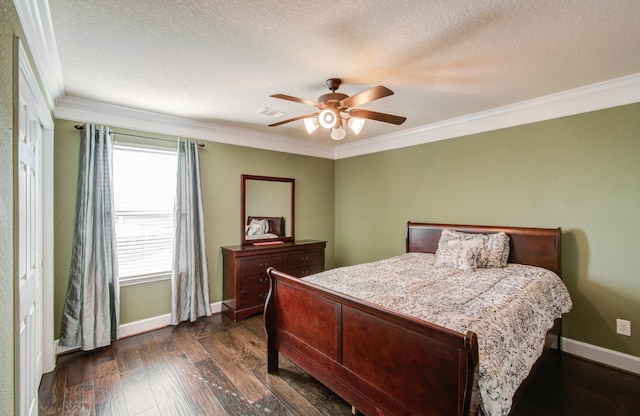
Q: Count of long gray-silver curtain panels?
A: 2